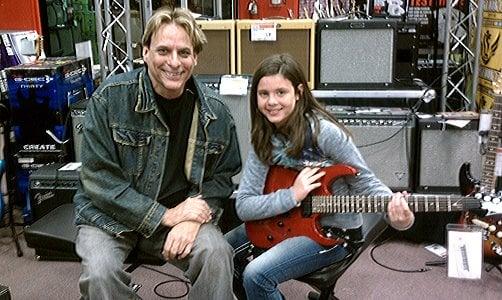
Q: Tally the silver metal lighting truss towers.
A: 2